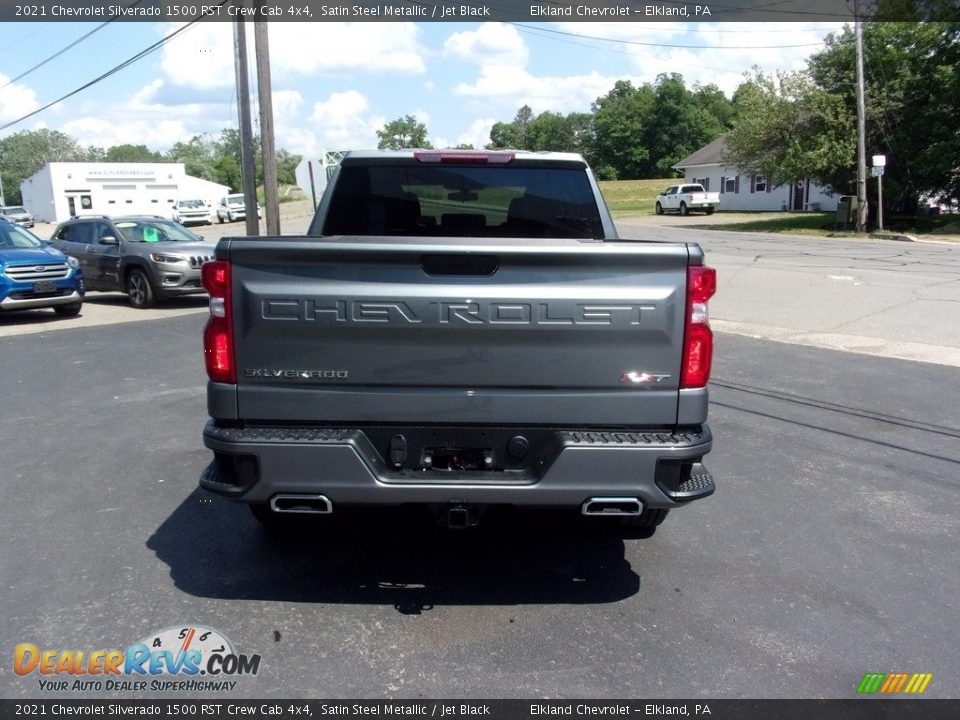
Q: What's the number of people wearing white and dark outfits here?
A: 0